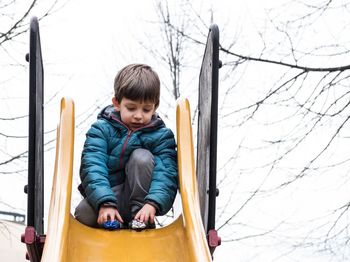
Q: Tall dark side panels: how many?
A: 2